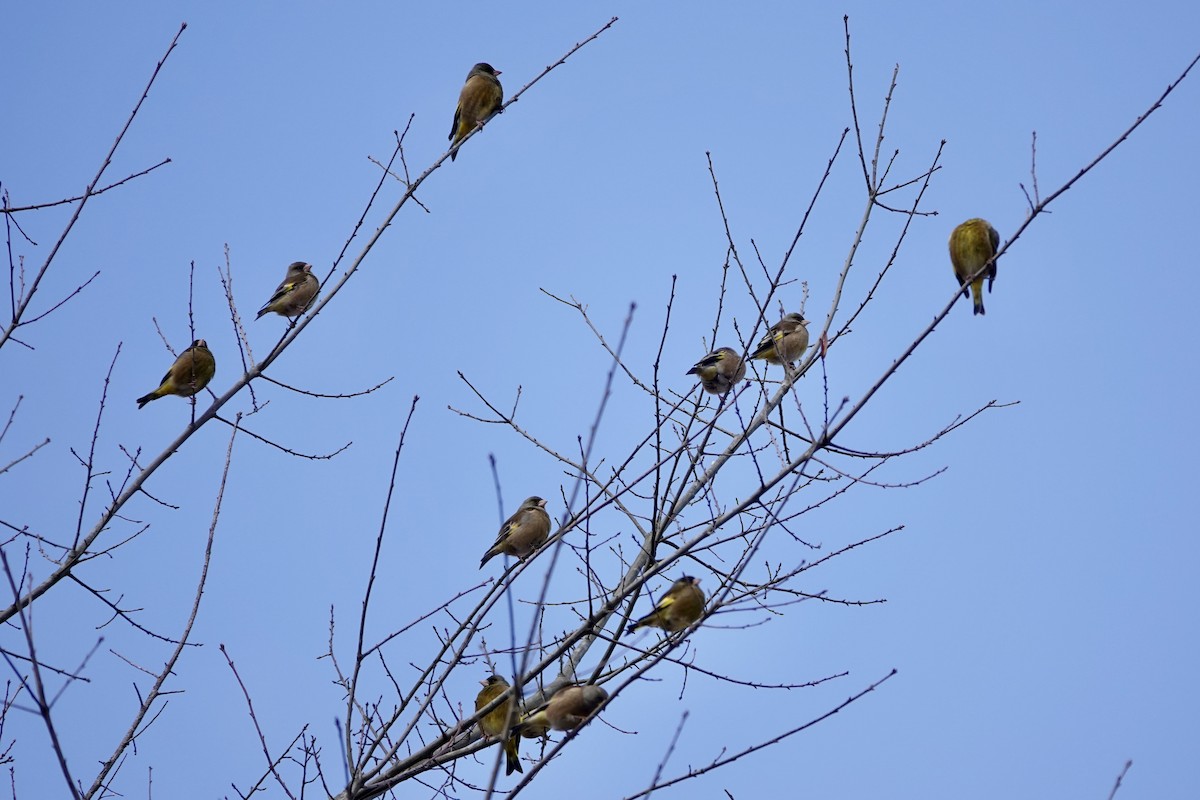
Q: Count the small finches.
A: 10